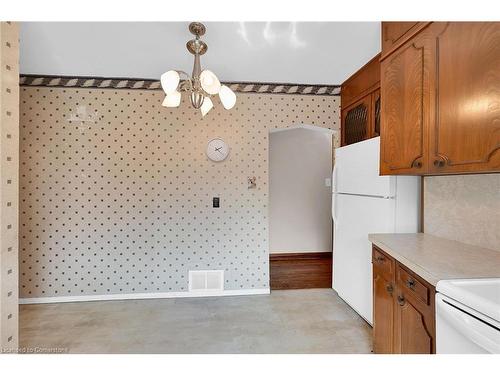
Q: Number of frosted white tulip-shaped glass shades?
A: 5